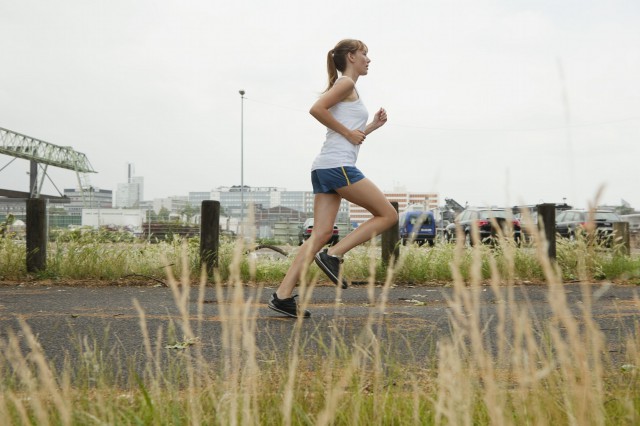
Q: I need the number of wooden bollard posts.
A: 5